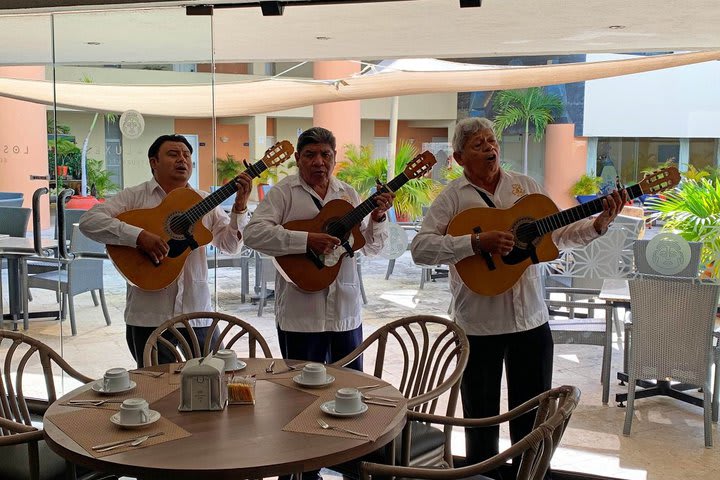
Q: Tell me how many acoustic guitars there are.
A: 3